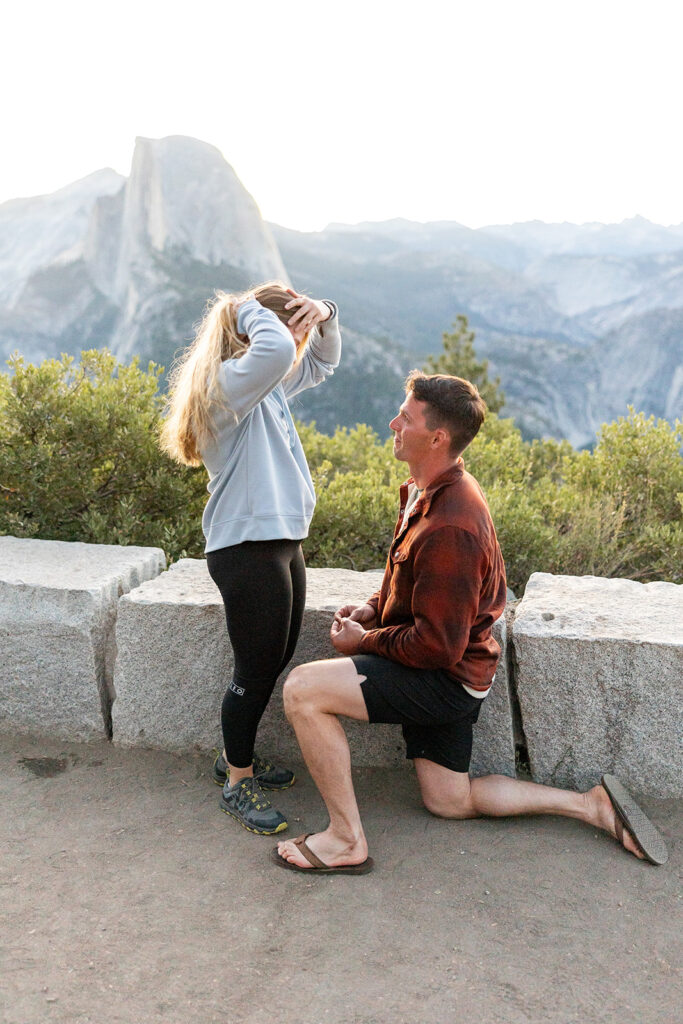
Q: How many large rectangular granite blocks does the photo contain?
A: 3